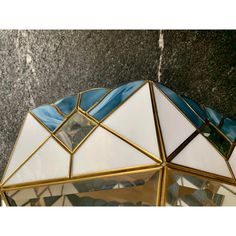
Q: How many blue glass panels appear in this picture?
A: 8